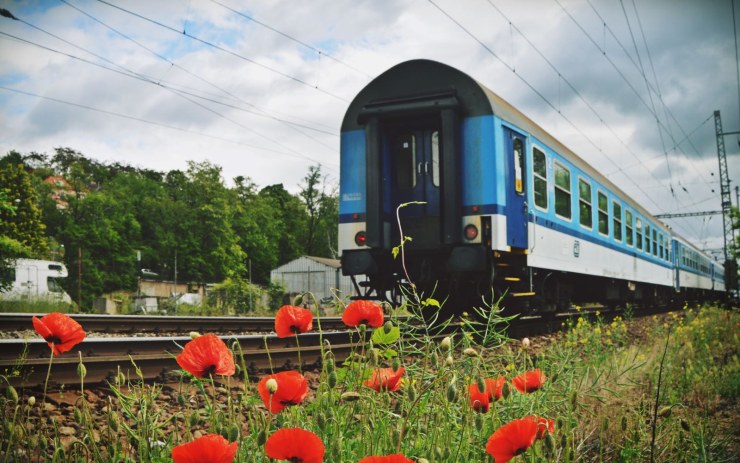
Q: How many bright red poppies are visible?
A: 14